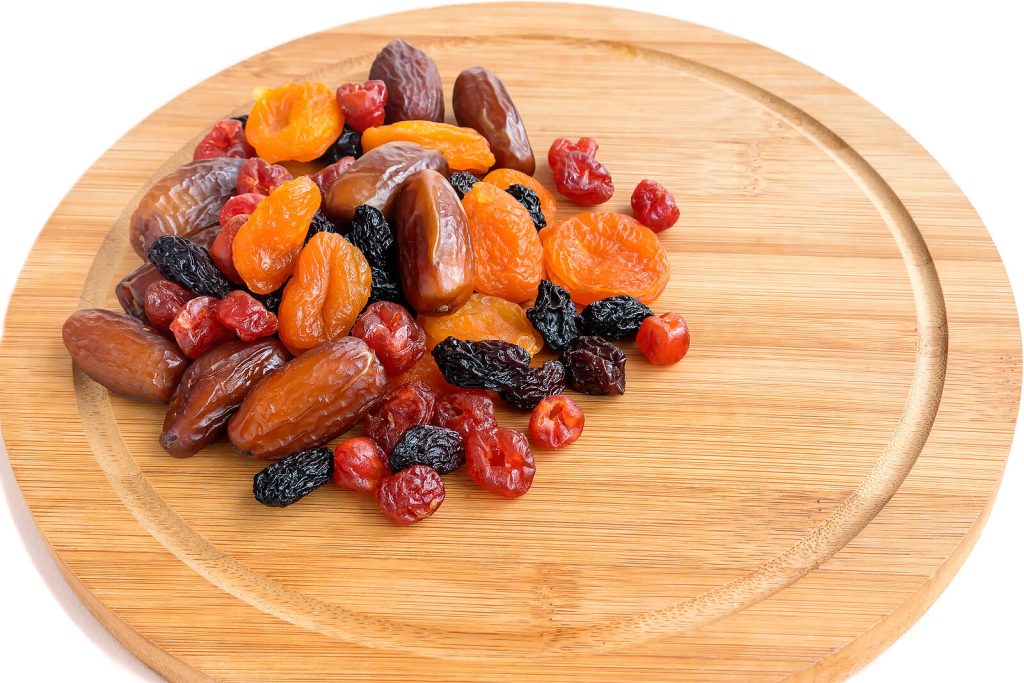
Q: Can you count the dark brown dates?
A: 9